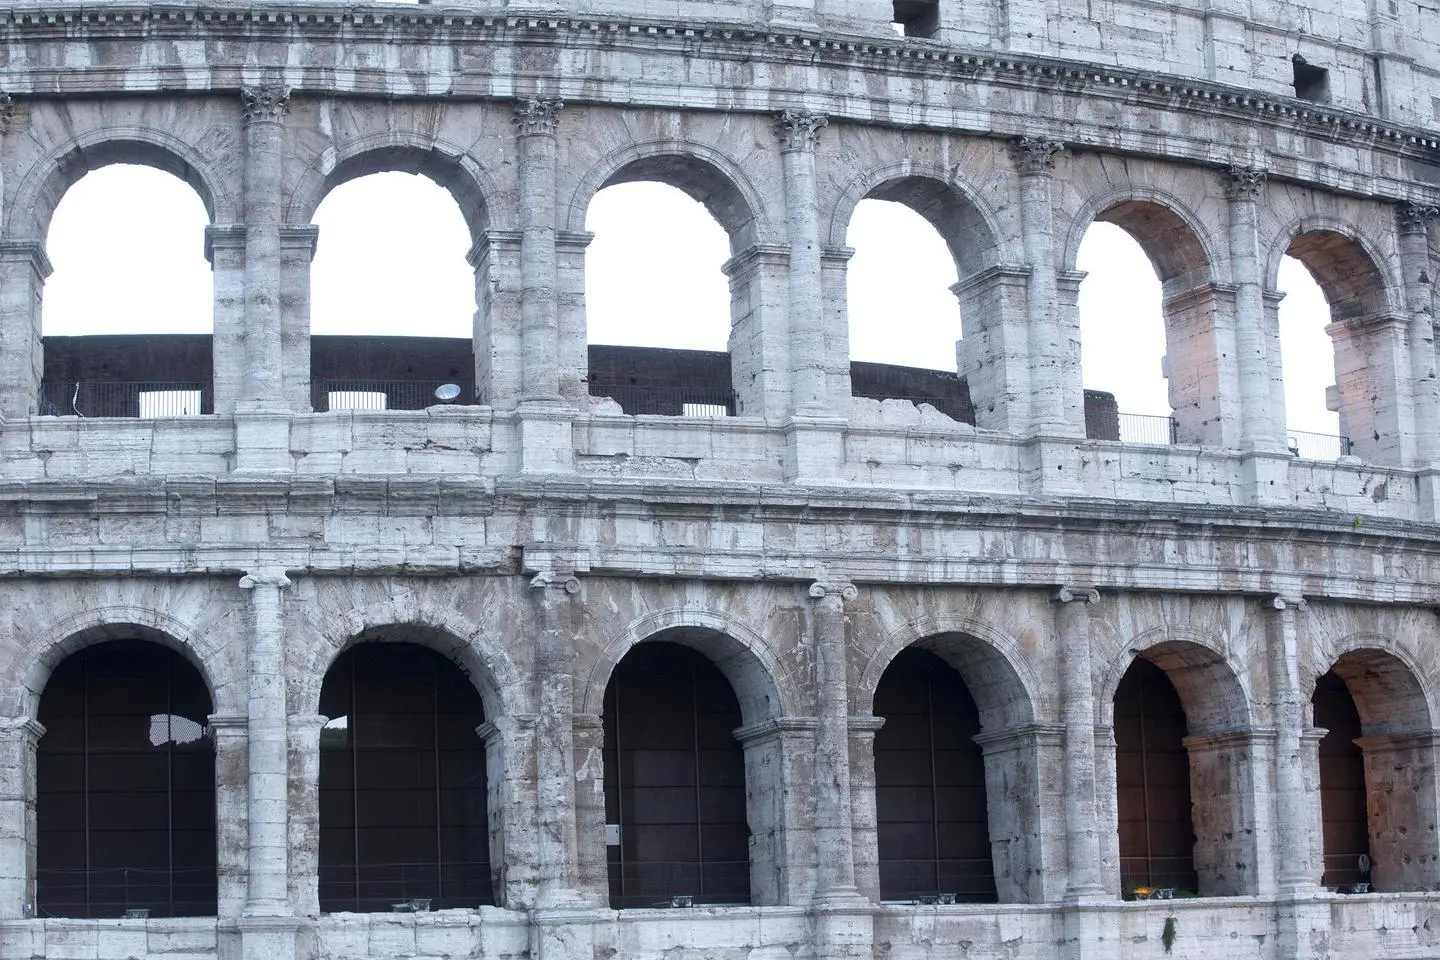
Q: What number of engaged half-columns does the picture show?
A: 11